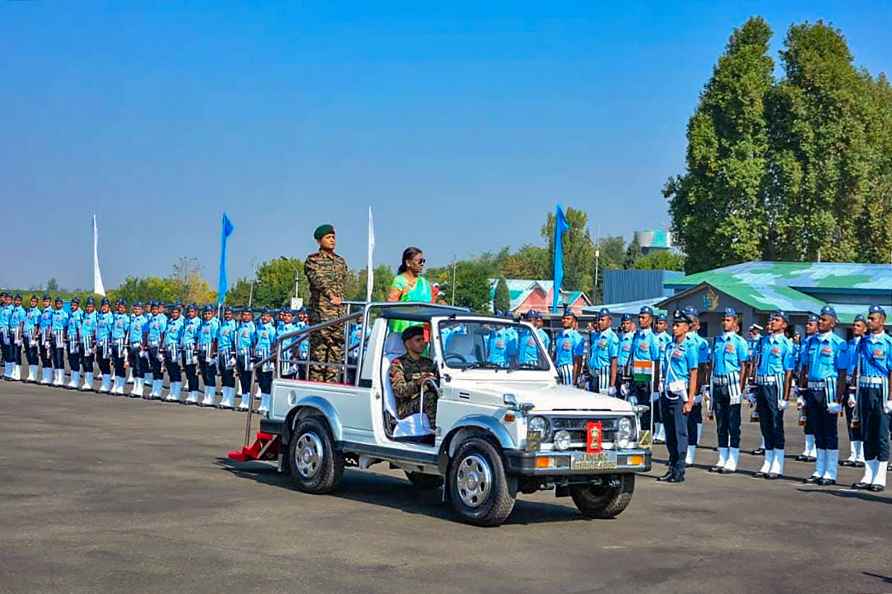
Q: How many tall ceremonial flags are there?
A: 4